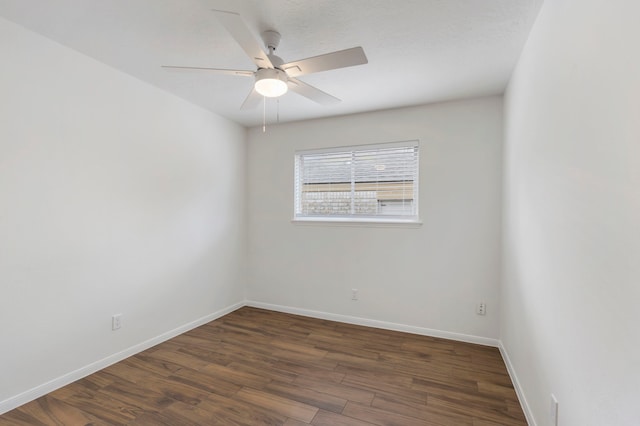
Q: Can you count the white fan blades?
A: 5